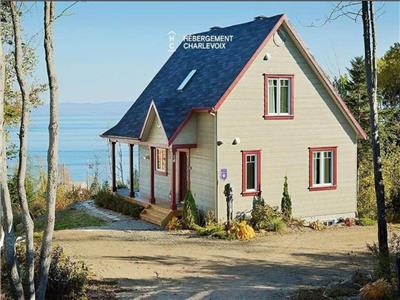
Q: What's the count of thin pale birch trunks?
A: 3